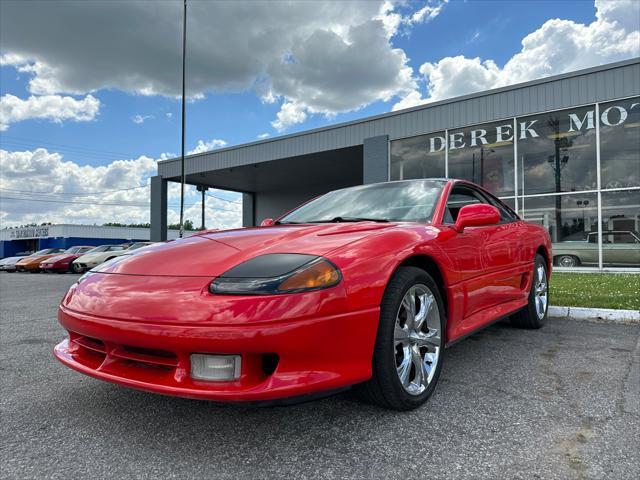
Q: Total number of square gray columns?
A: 3